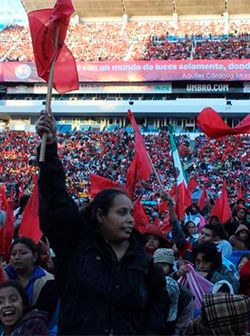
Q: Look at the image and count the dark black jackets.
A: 1